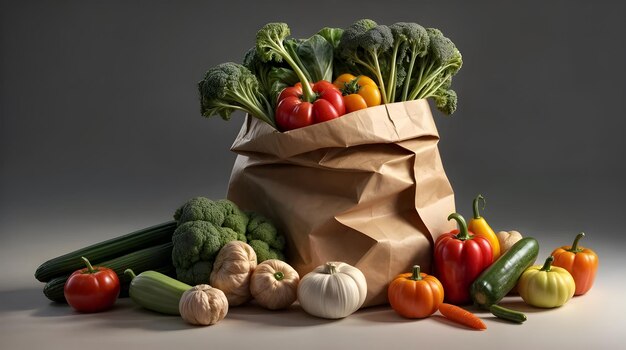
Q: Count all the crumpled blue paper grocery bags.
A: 0